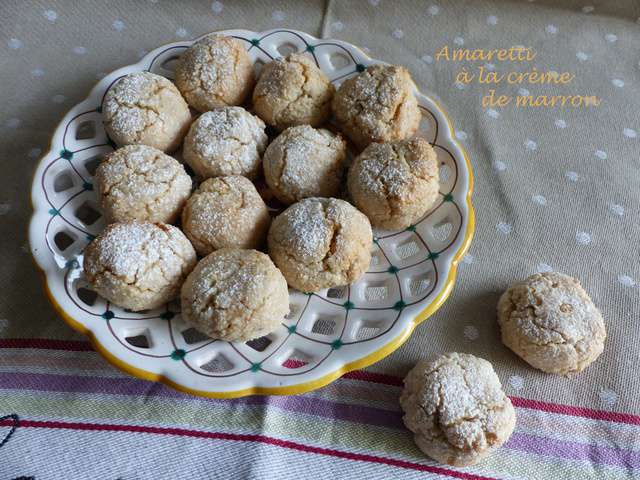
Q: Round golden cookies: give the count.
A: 14